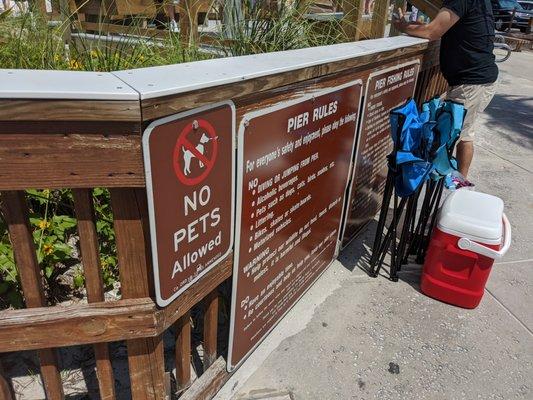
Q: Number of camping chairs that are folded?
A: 2